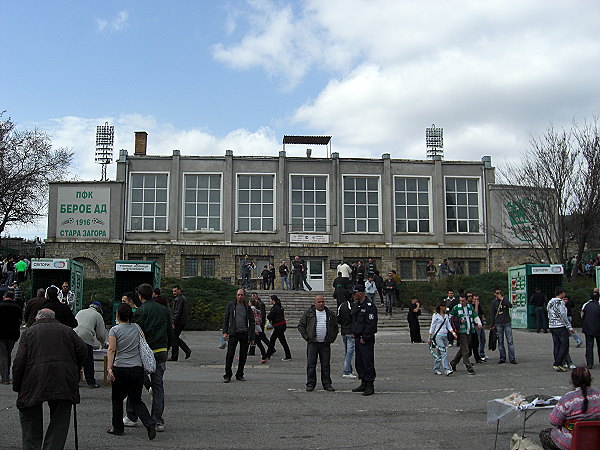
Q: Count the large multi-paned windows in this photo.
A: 7